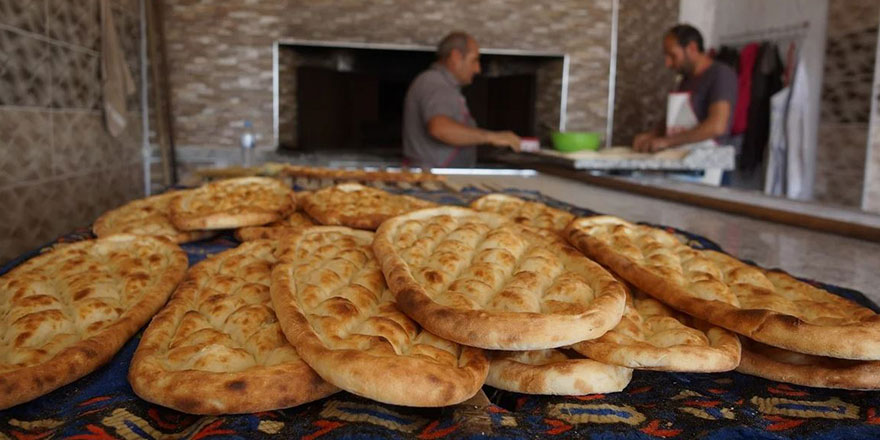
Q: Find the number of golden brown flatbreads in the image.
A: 13